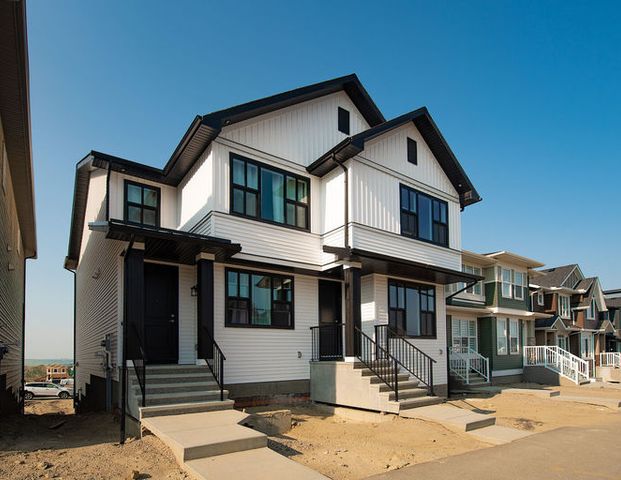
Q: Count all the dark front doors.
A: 2